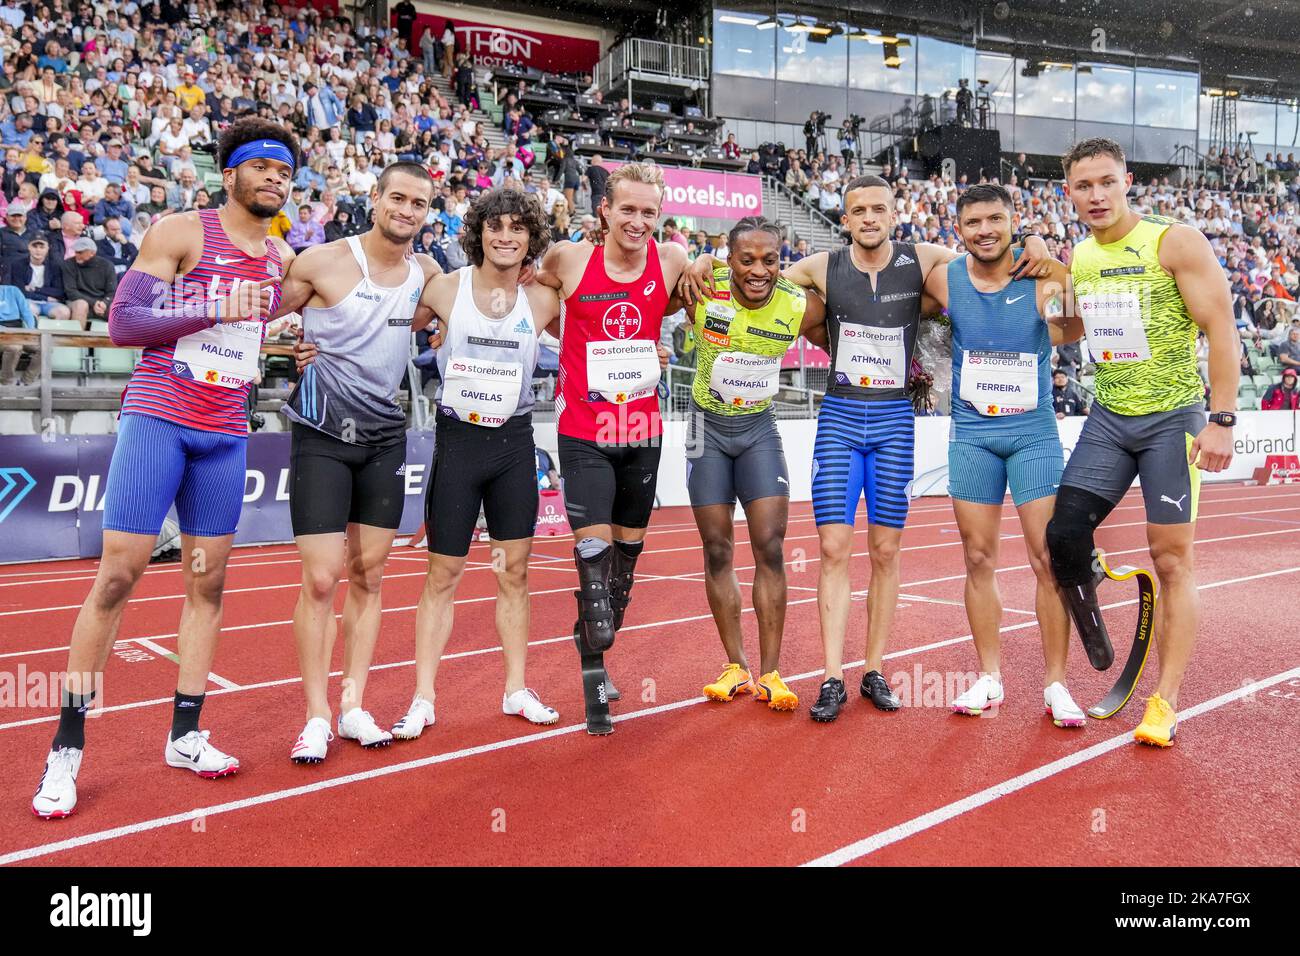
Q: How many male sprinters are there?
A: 8